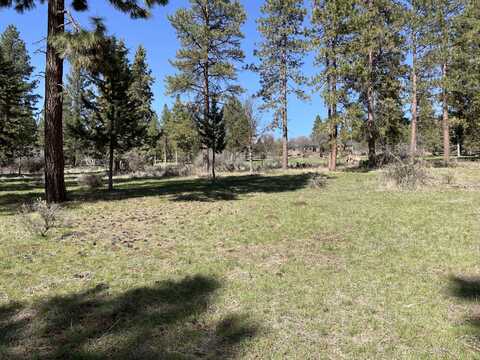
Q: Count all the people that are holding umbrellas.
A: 0